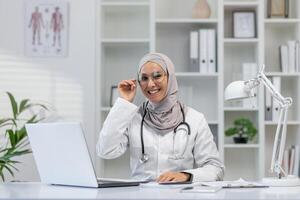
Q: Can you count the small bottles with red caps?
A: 0